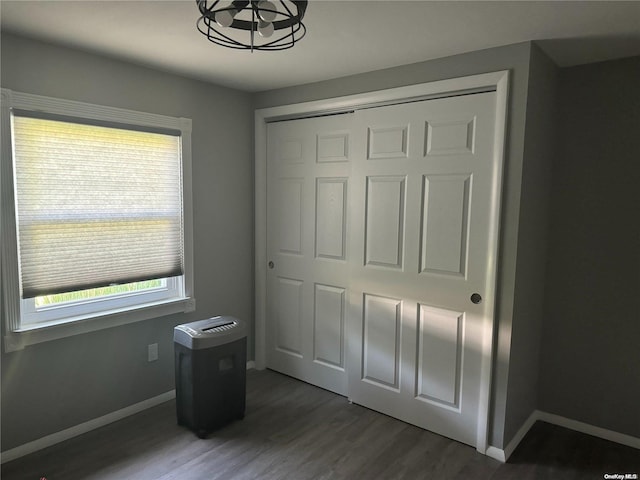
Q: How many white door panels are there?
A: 12